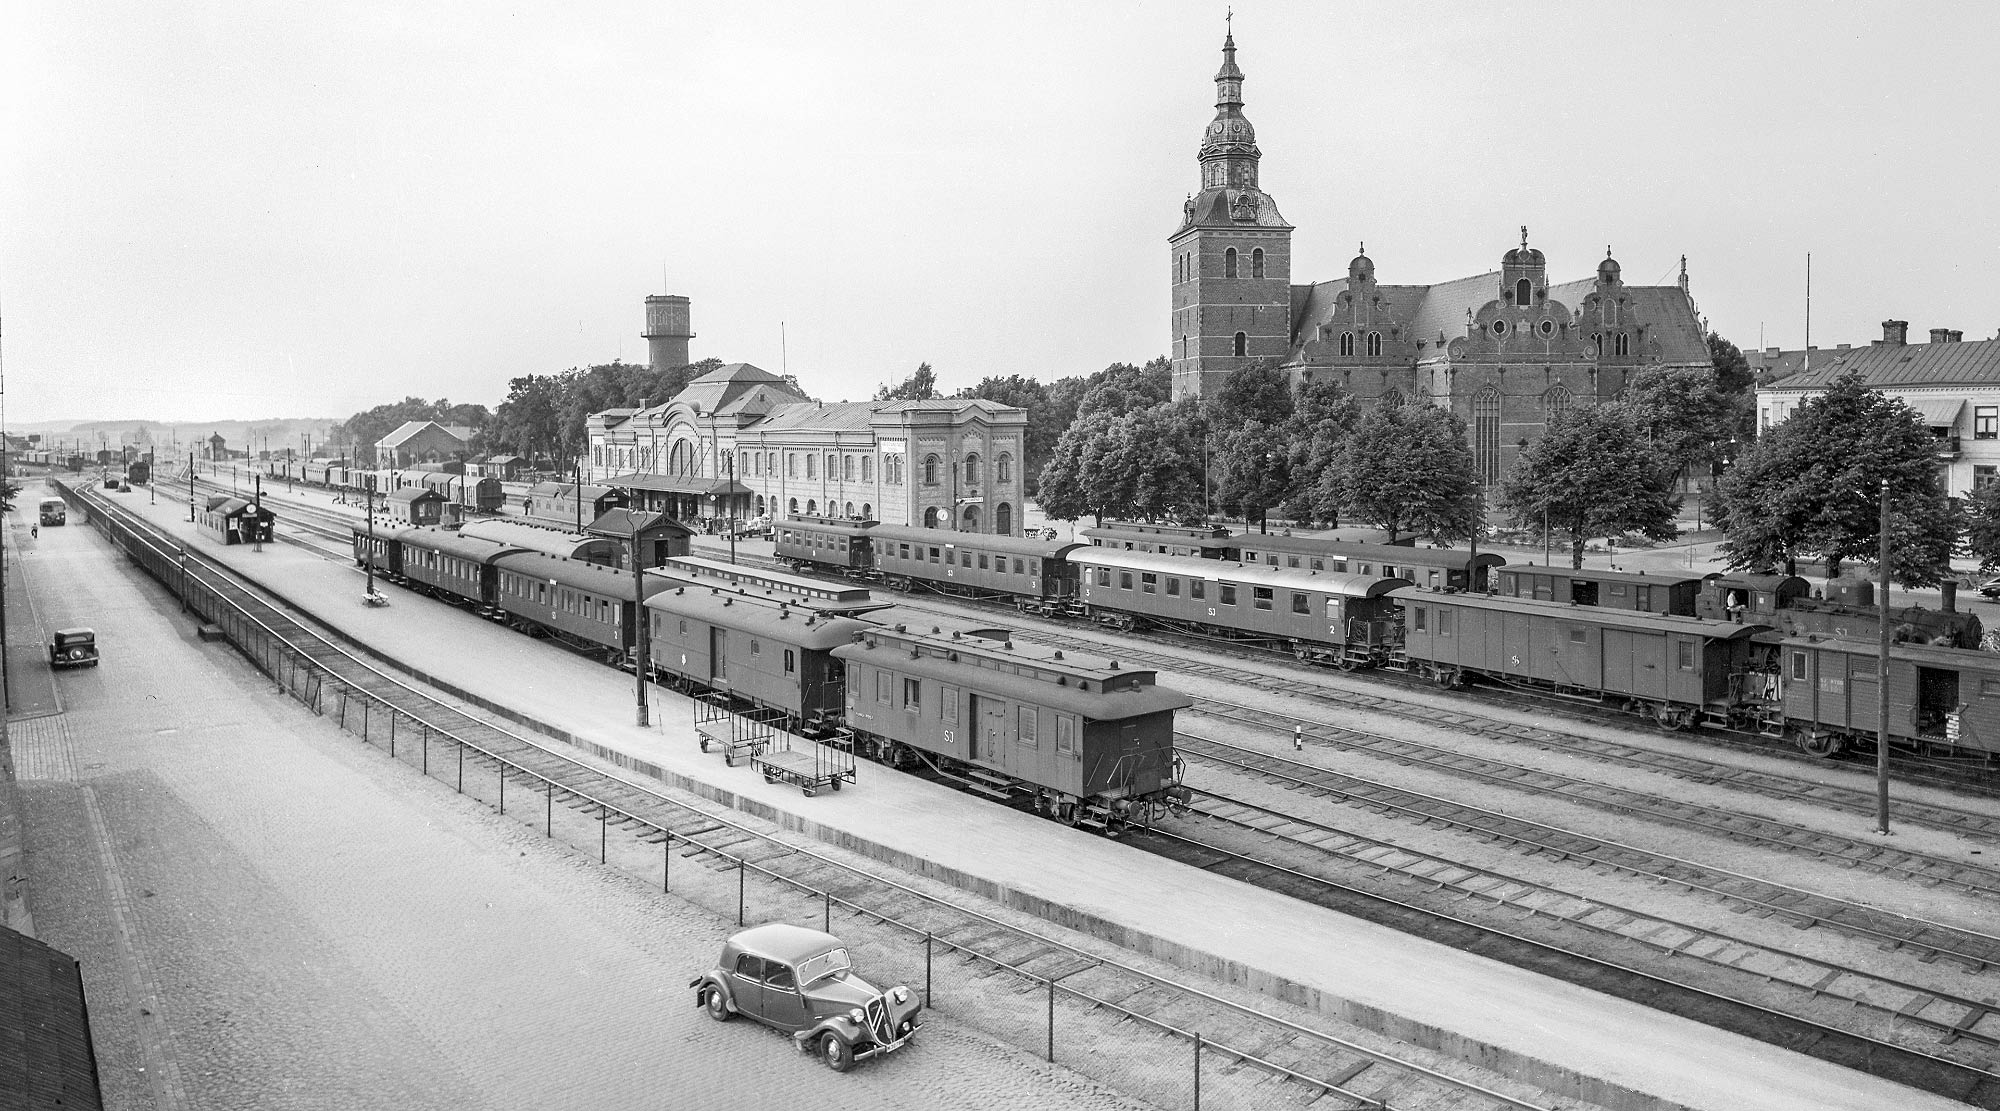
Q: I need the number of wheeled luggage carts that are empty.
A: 2